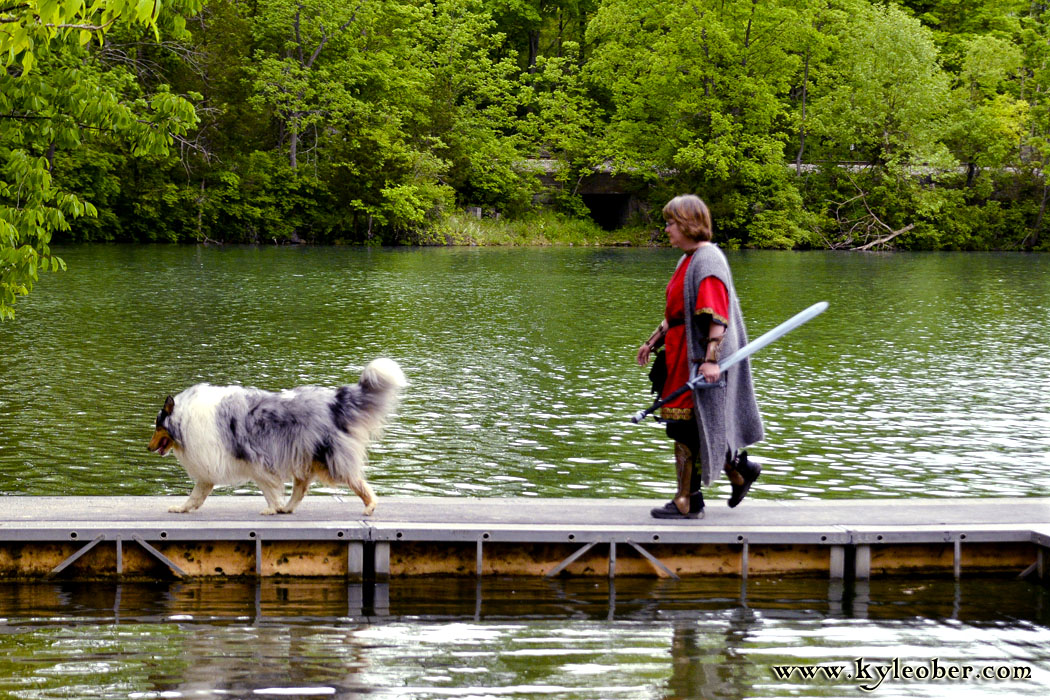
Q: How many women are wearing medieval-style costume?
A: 1